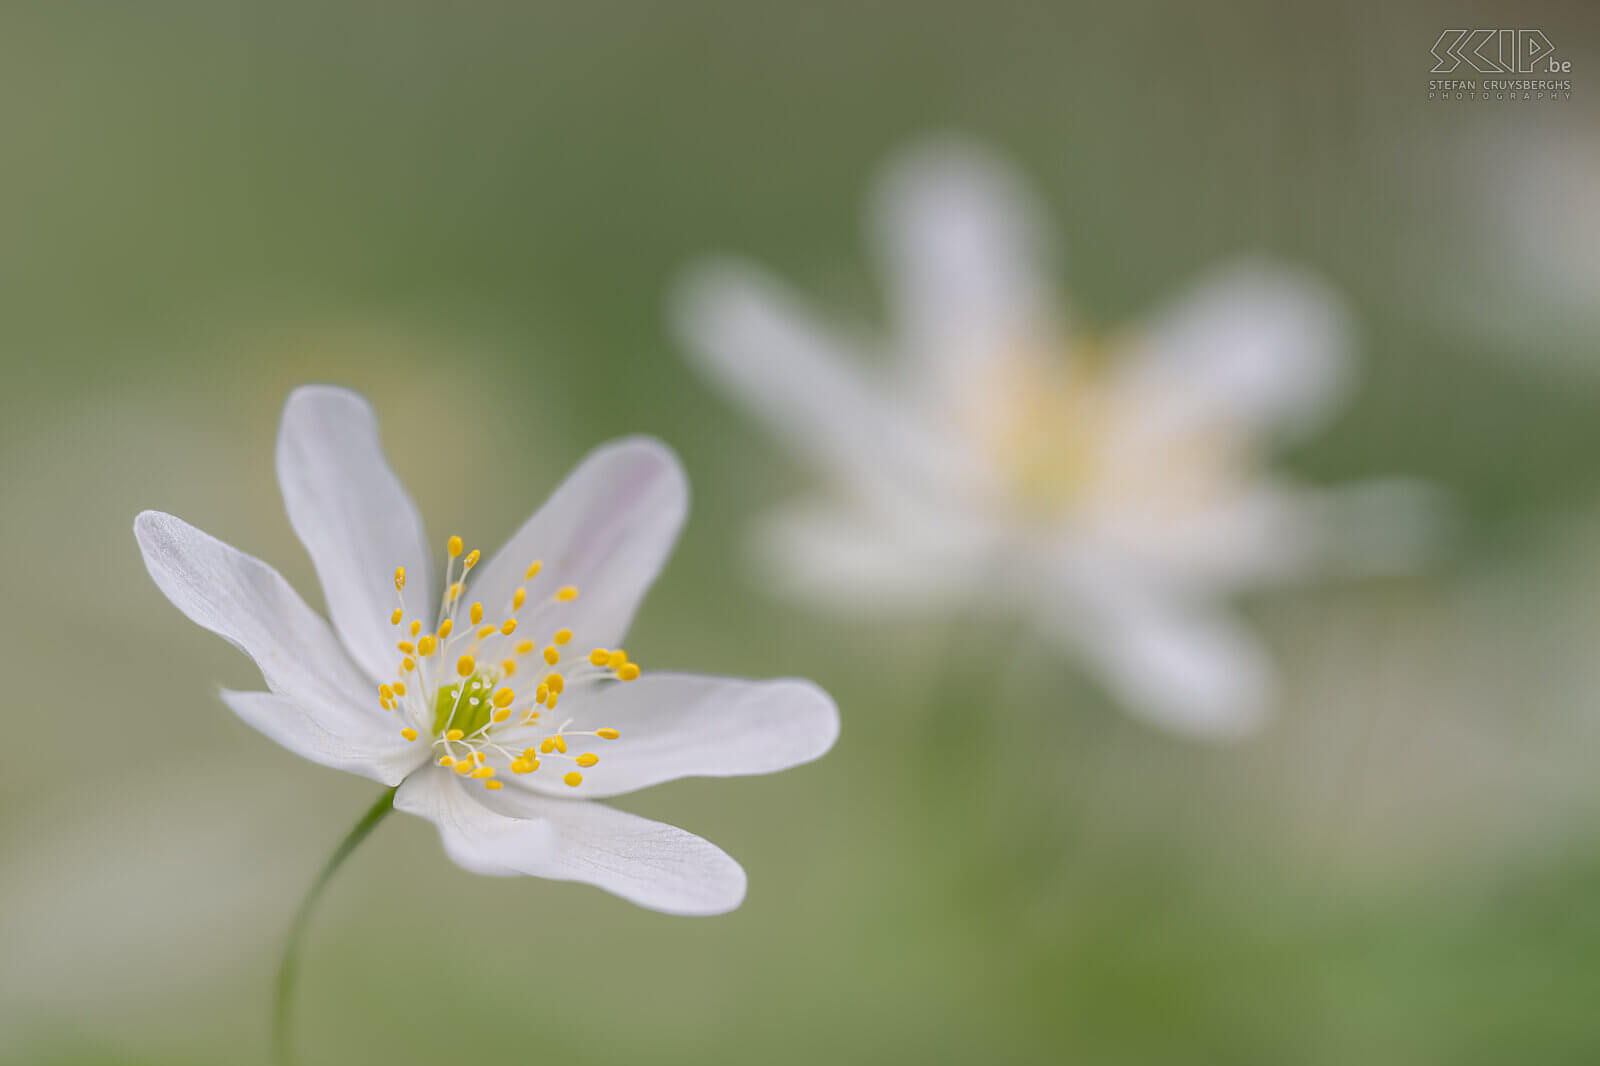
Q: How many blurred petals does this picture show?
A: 6